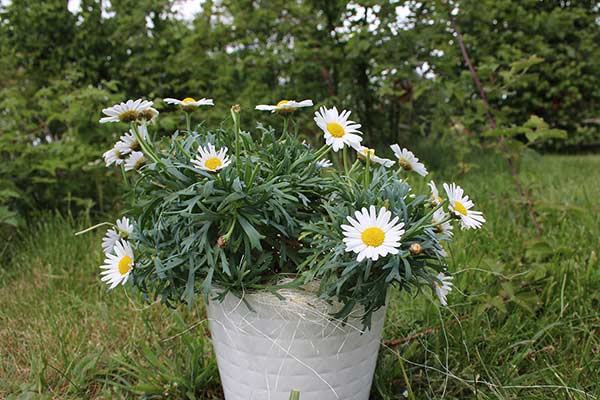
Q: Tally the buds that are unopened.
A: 3